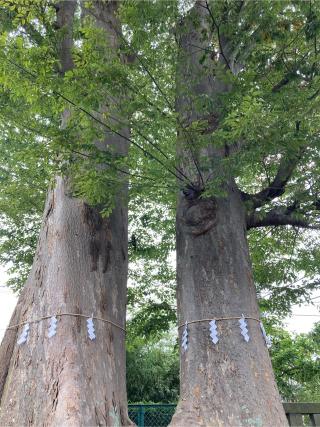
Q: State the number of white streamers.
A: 7